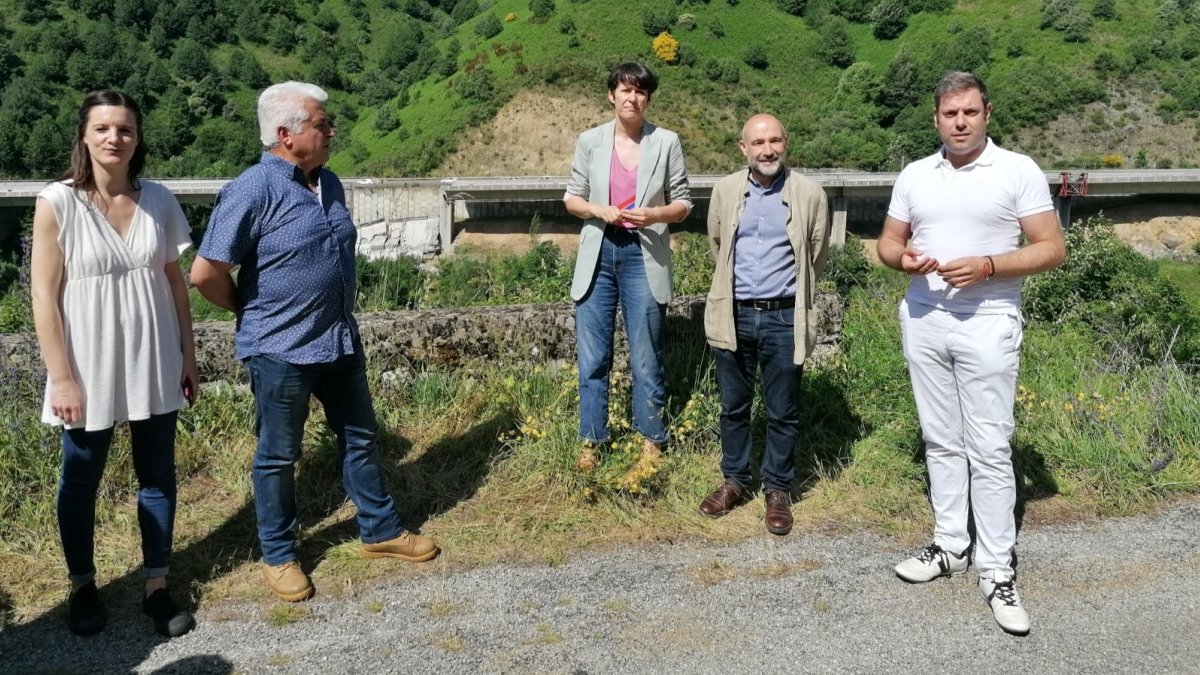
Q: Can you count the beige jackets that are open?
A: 1